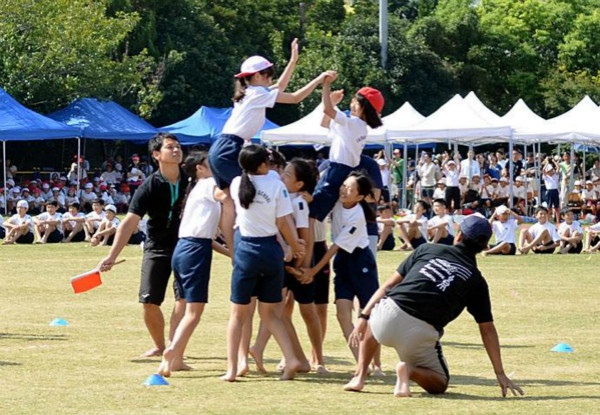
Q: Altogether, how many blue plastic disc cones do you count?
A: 3